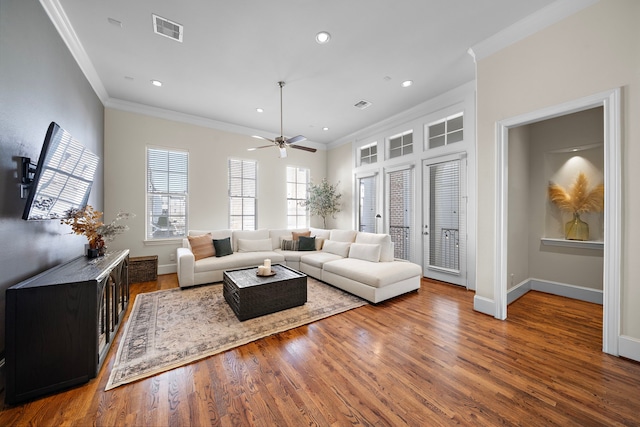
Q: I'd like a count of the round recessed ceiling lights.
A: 5